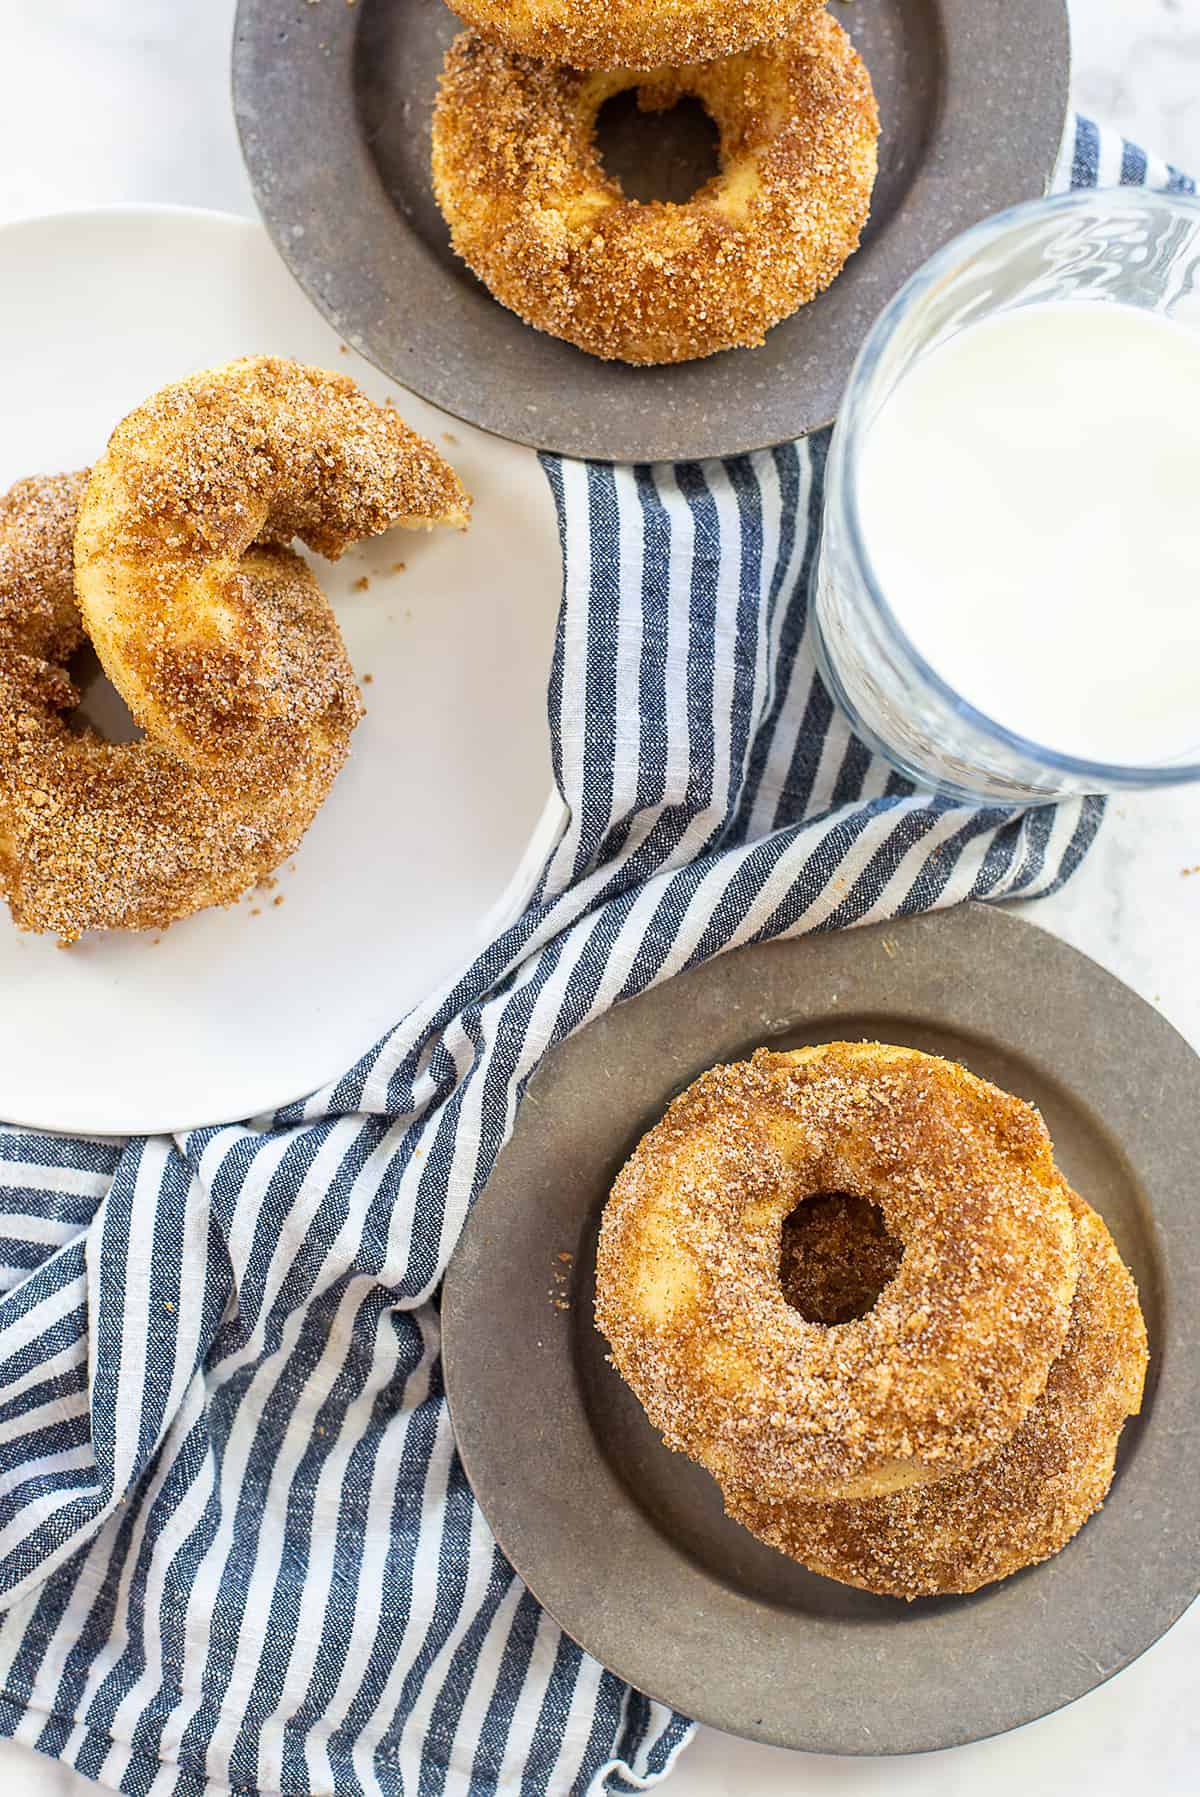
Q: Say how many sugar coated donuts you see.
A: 6